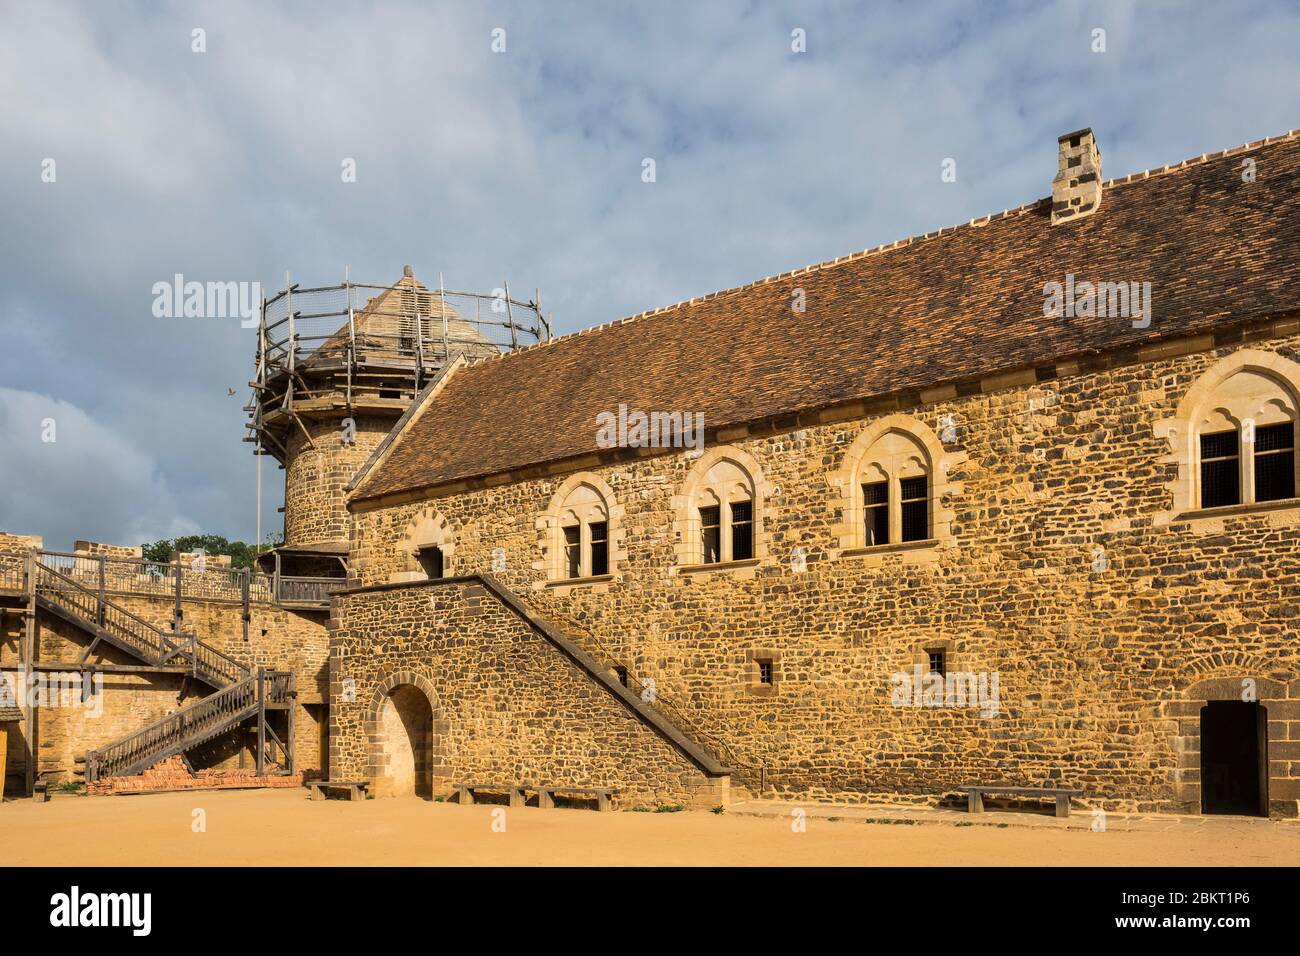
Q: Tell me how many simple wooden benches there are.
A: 4